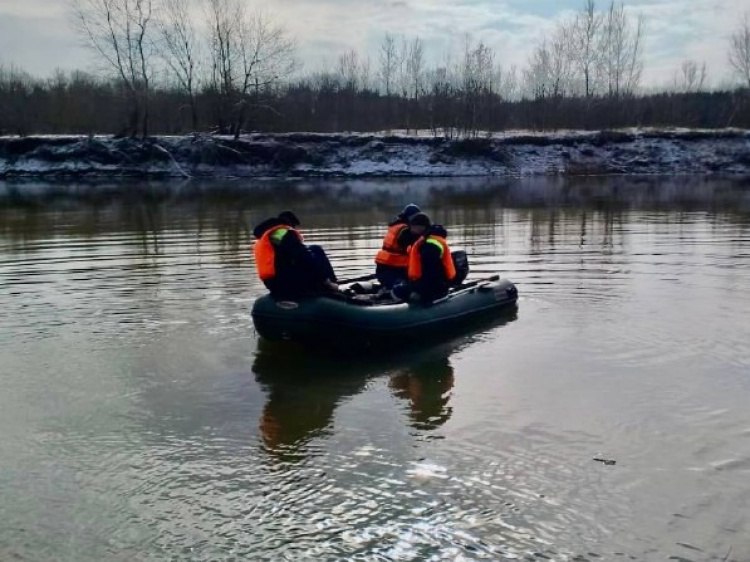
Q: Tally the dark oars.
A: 2